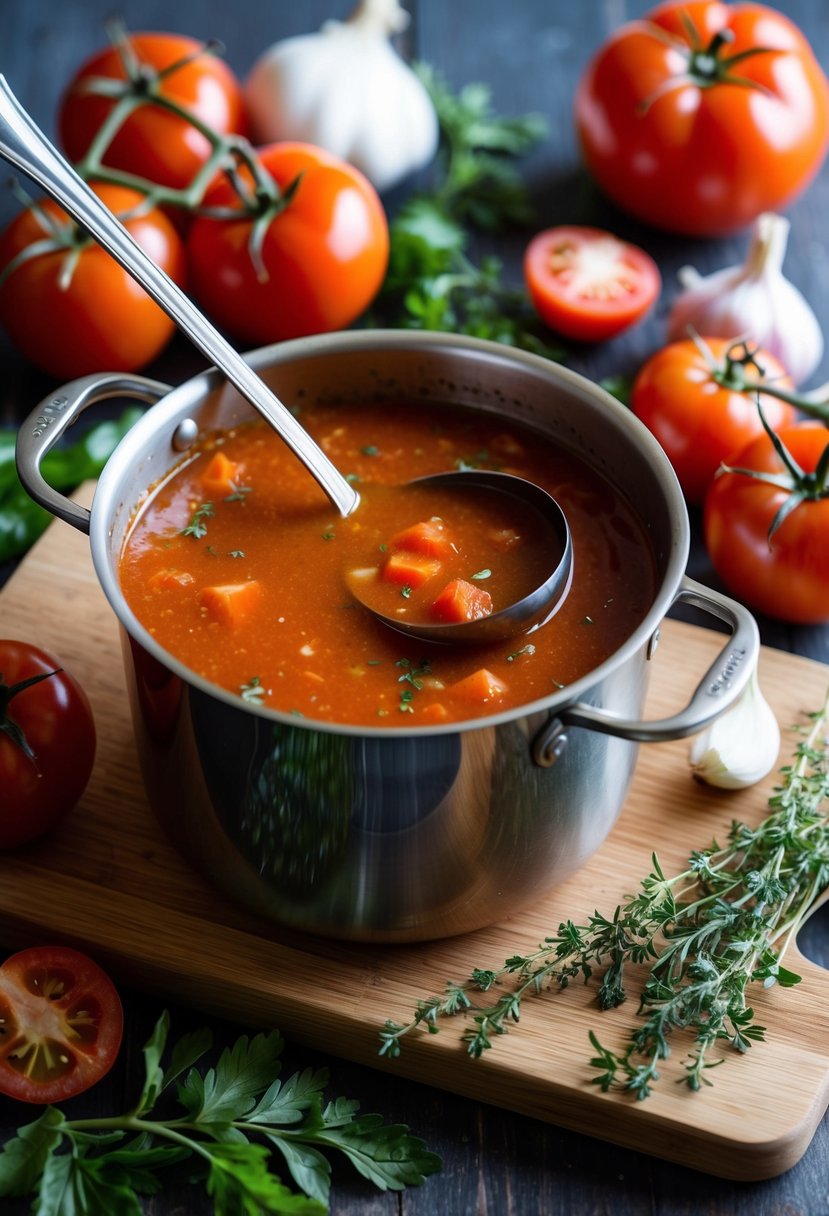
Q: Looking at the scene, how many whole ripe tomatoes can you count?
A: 7